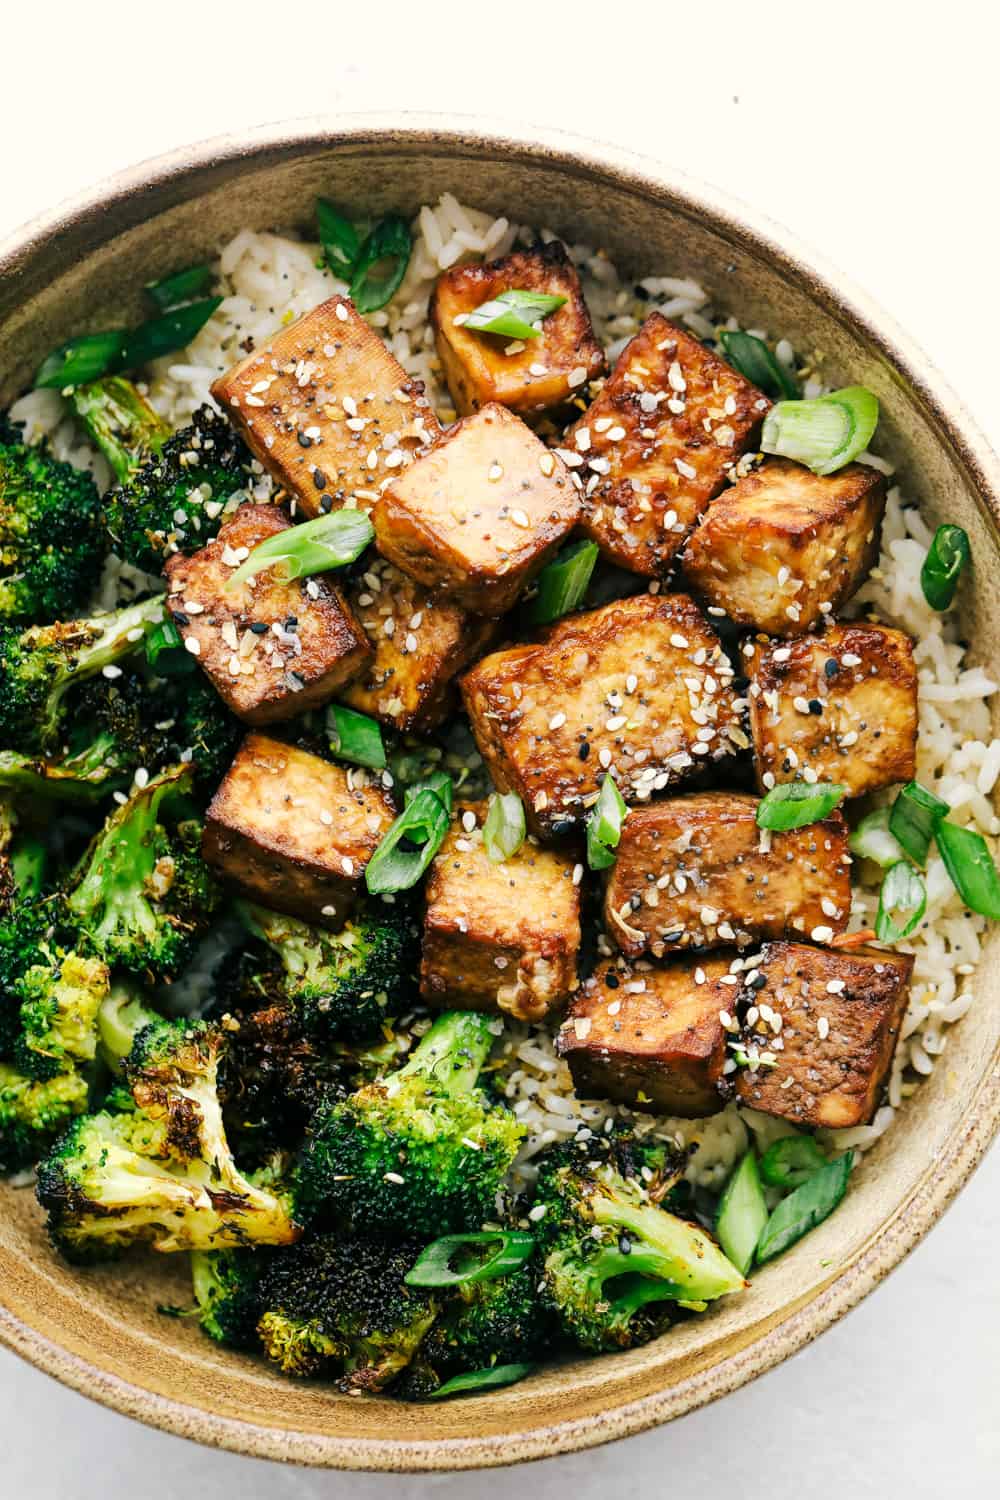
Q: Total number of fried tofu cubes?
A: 14